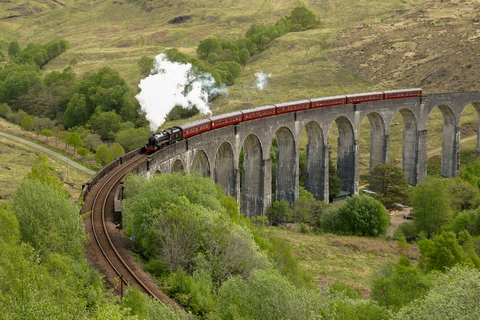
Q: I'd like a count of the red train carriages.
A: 7